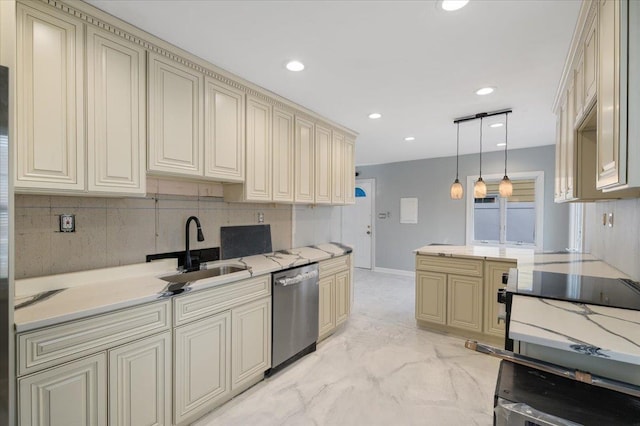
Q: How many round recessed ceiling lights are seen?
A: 7